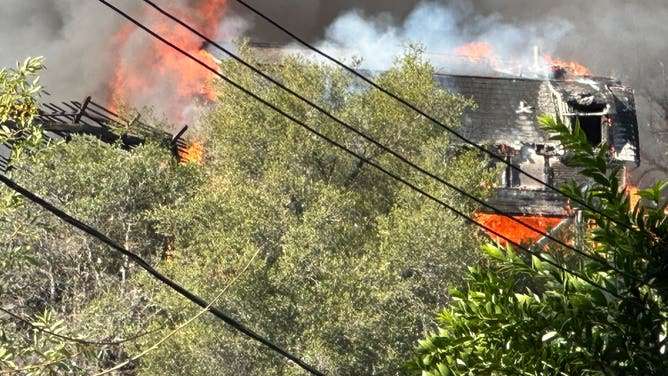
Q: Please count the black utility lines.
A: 4